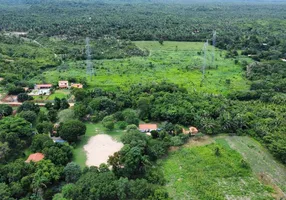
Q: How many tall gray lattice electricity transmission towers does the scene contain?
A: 3